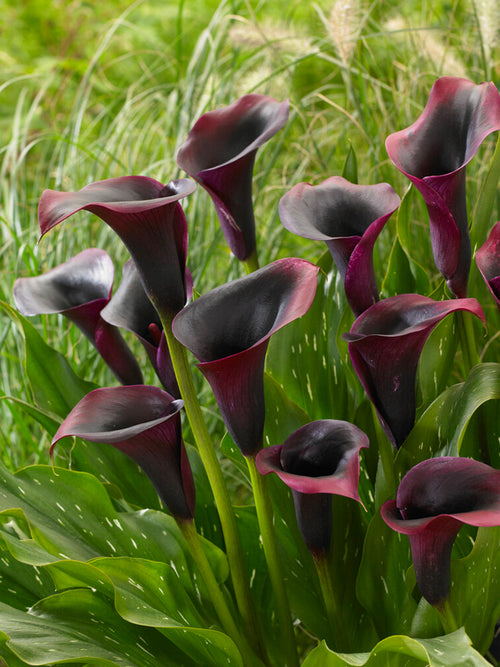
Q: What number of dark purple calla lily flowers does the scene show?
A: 12